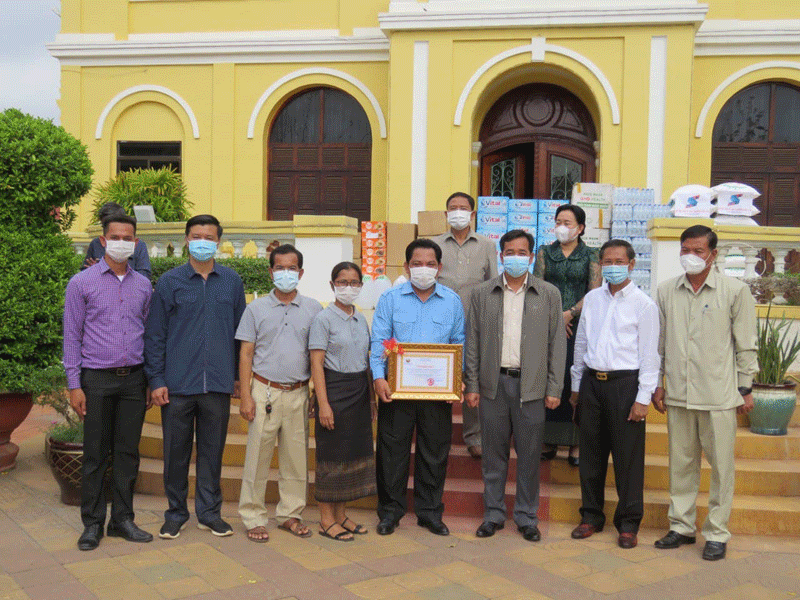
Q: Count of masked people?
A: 10